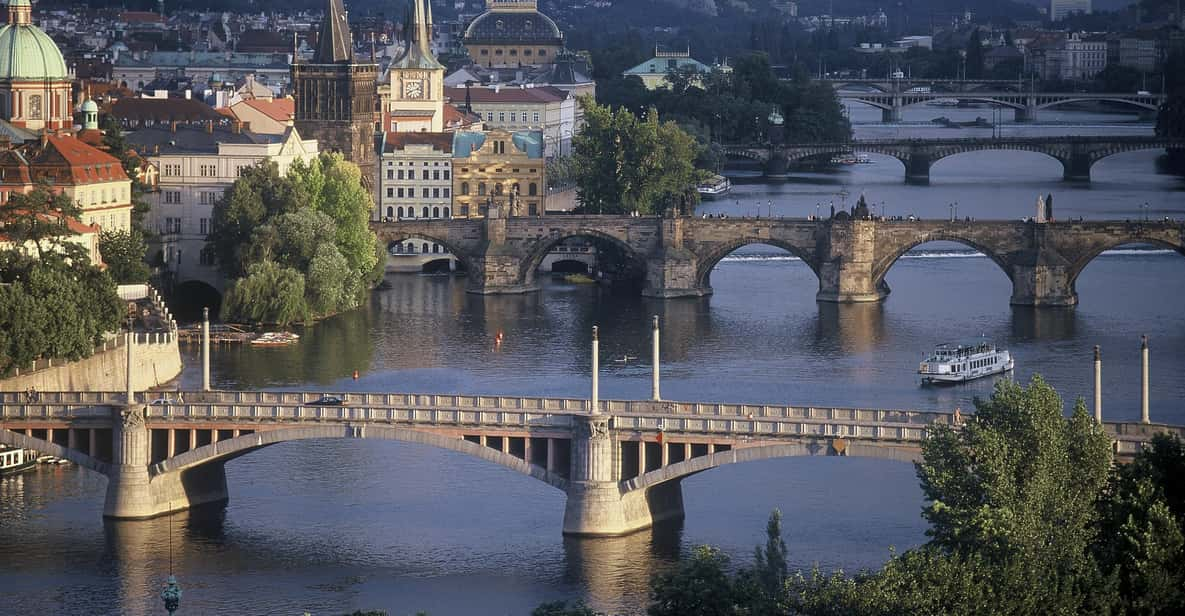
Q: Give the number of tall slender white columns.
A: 6